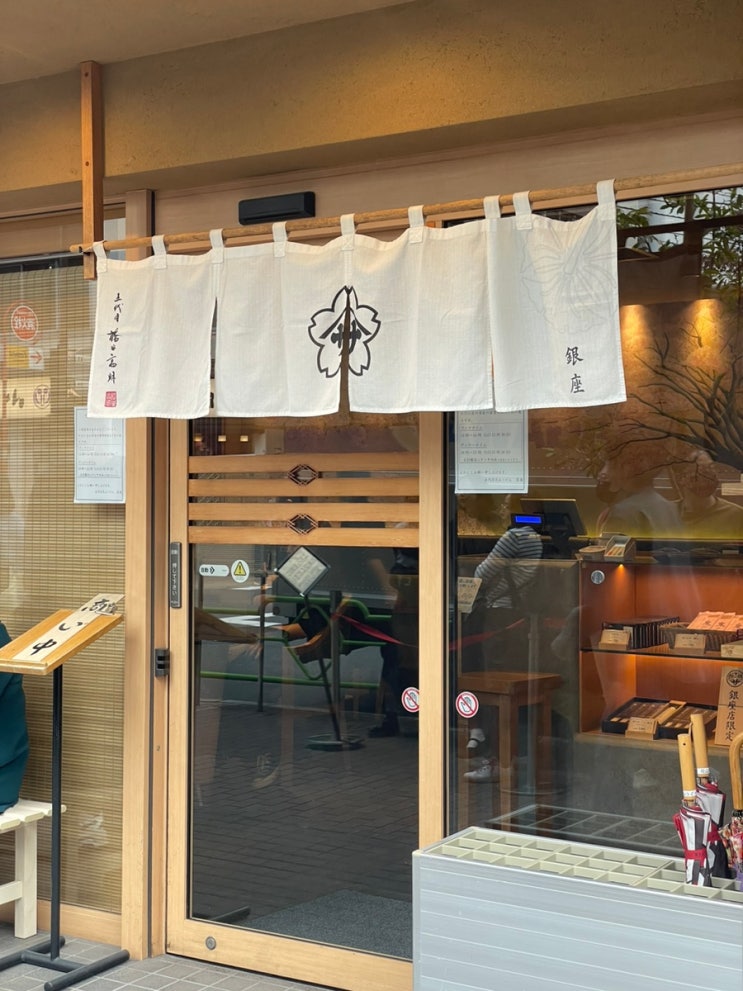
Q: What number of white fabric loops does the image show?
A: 9